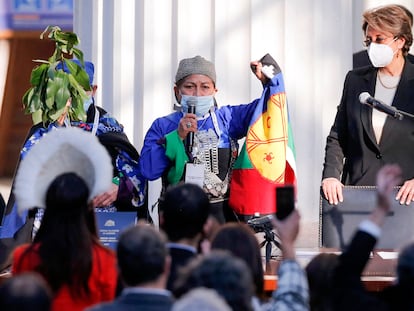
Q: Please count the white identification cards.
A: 1